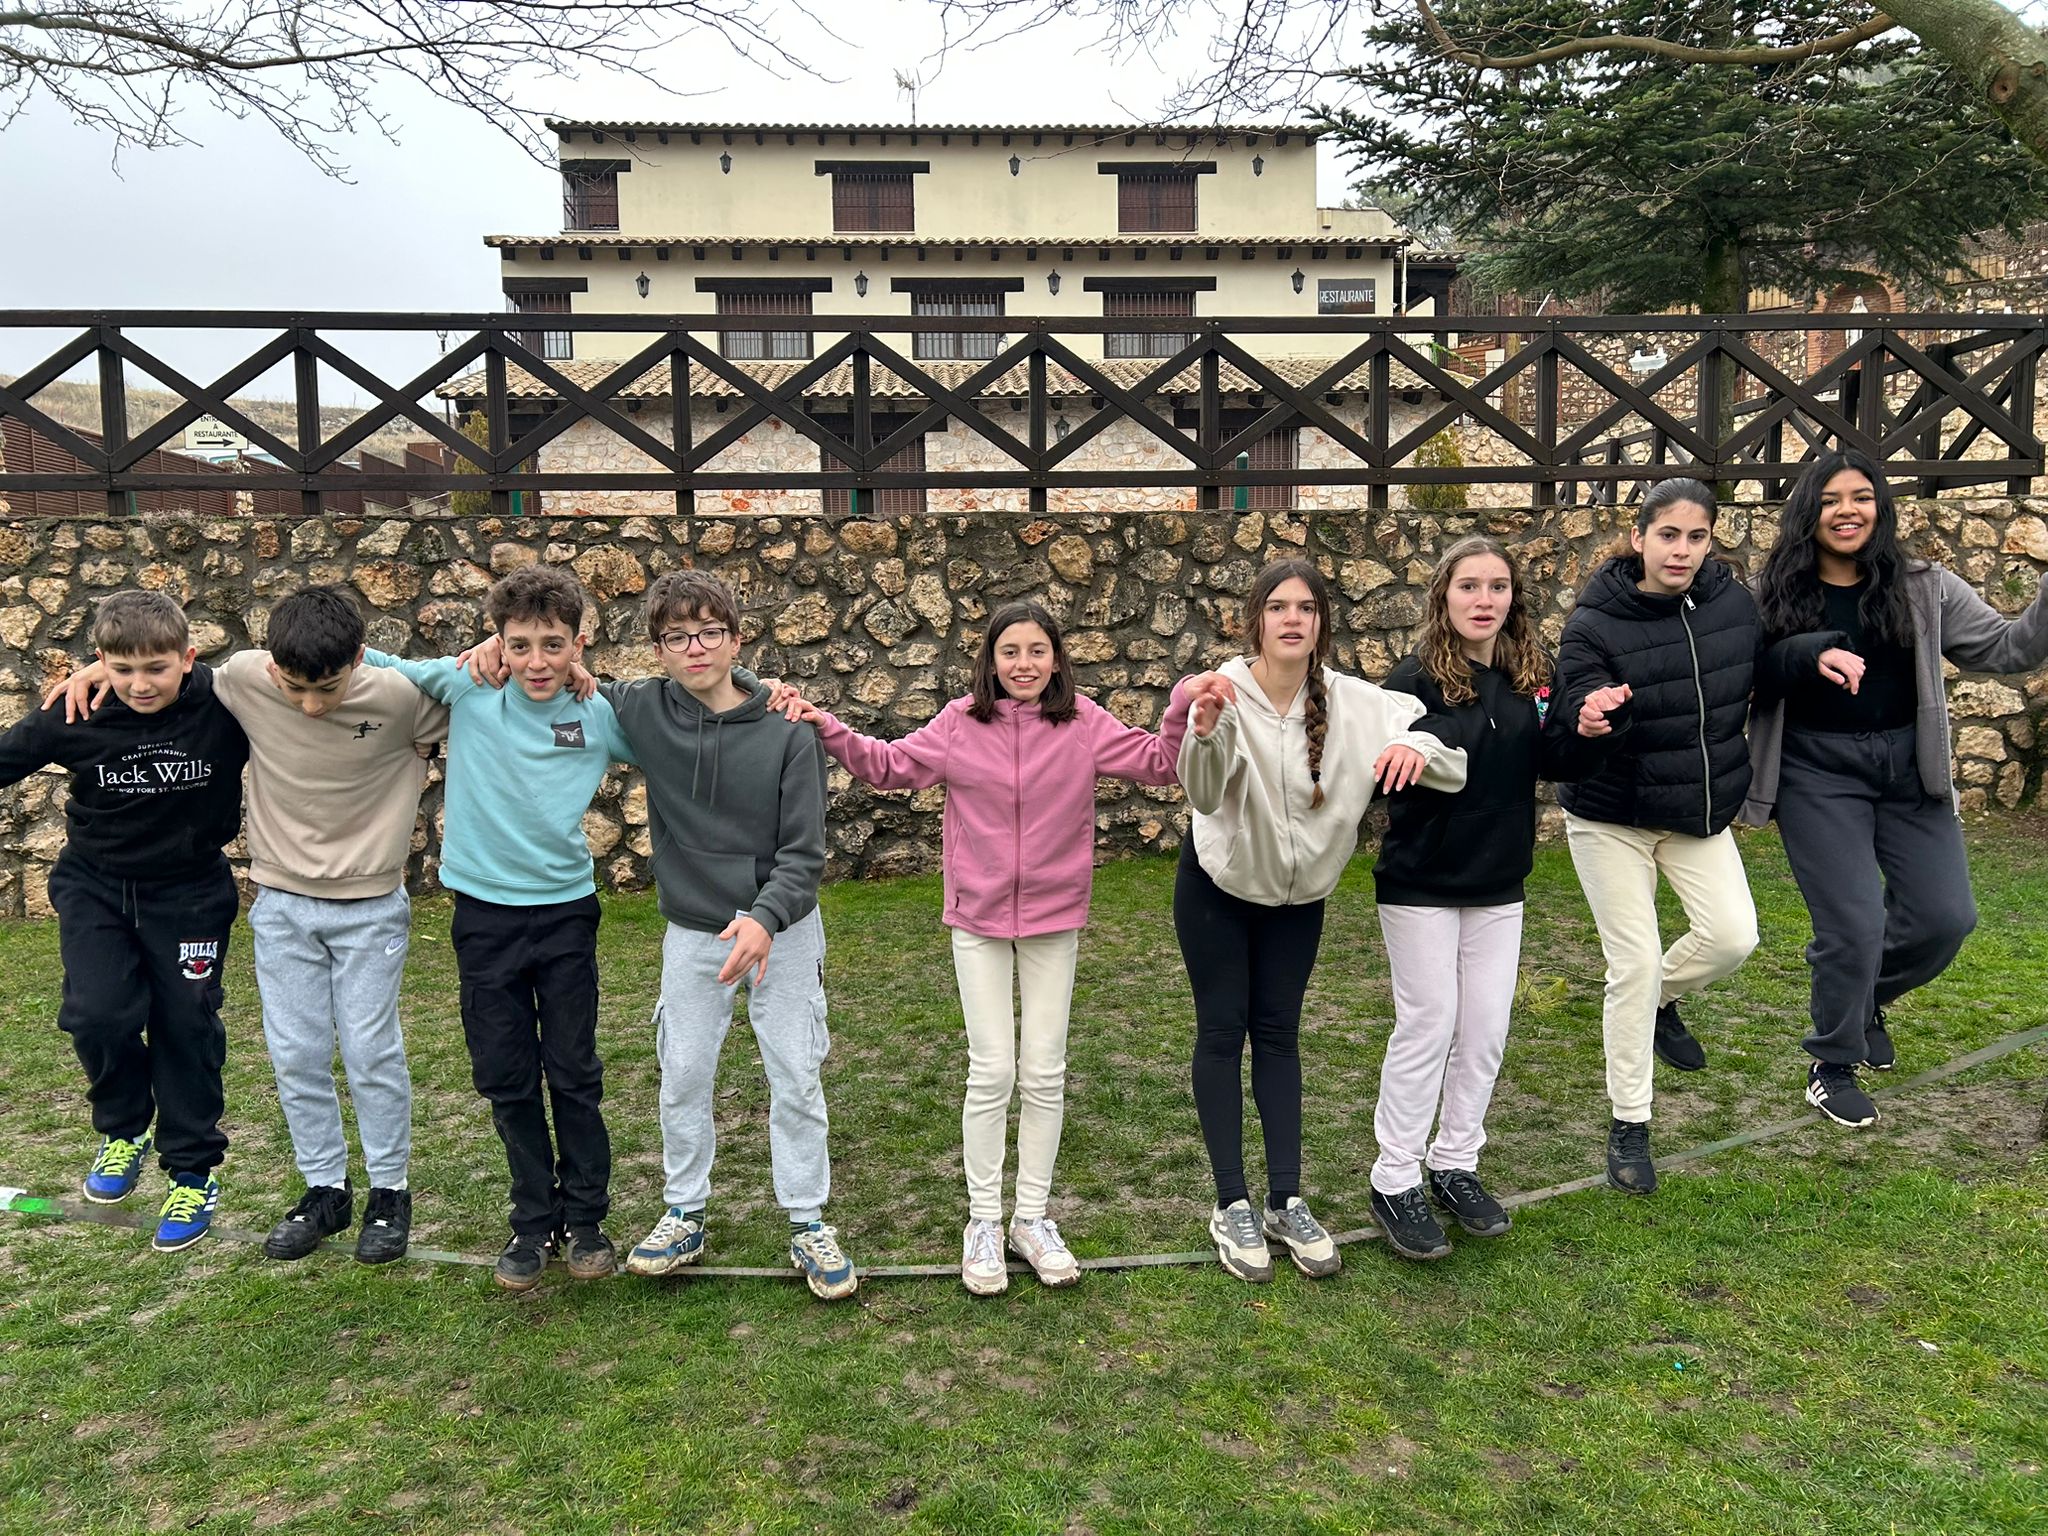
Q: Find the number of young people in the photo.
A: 9